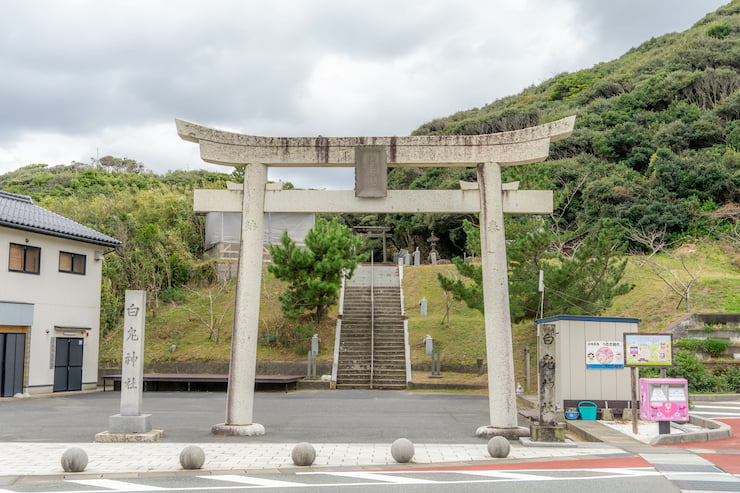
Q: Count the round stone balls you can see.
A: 5